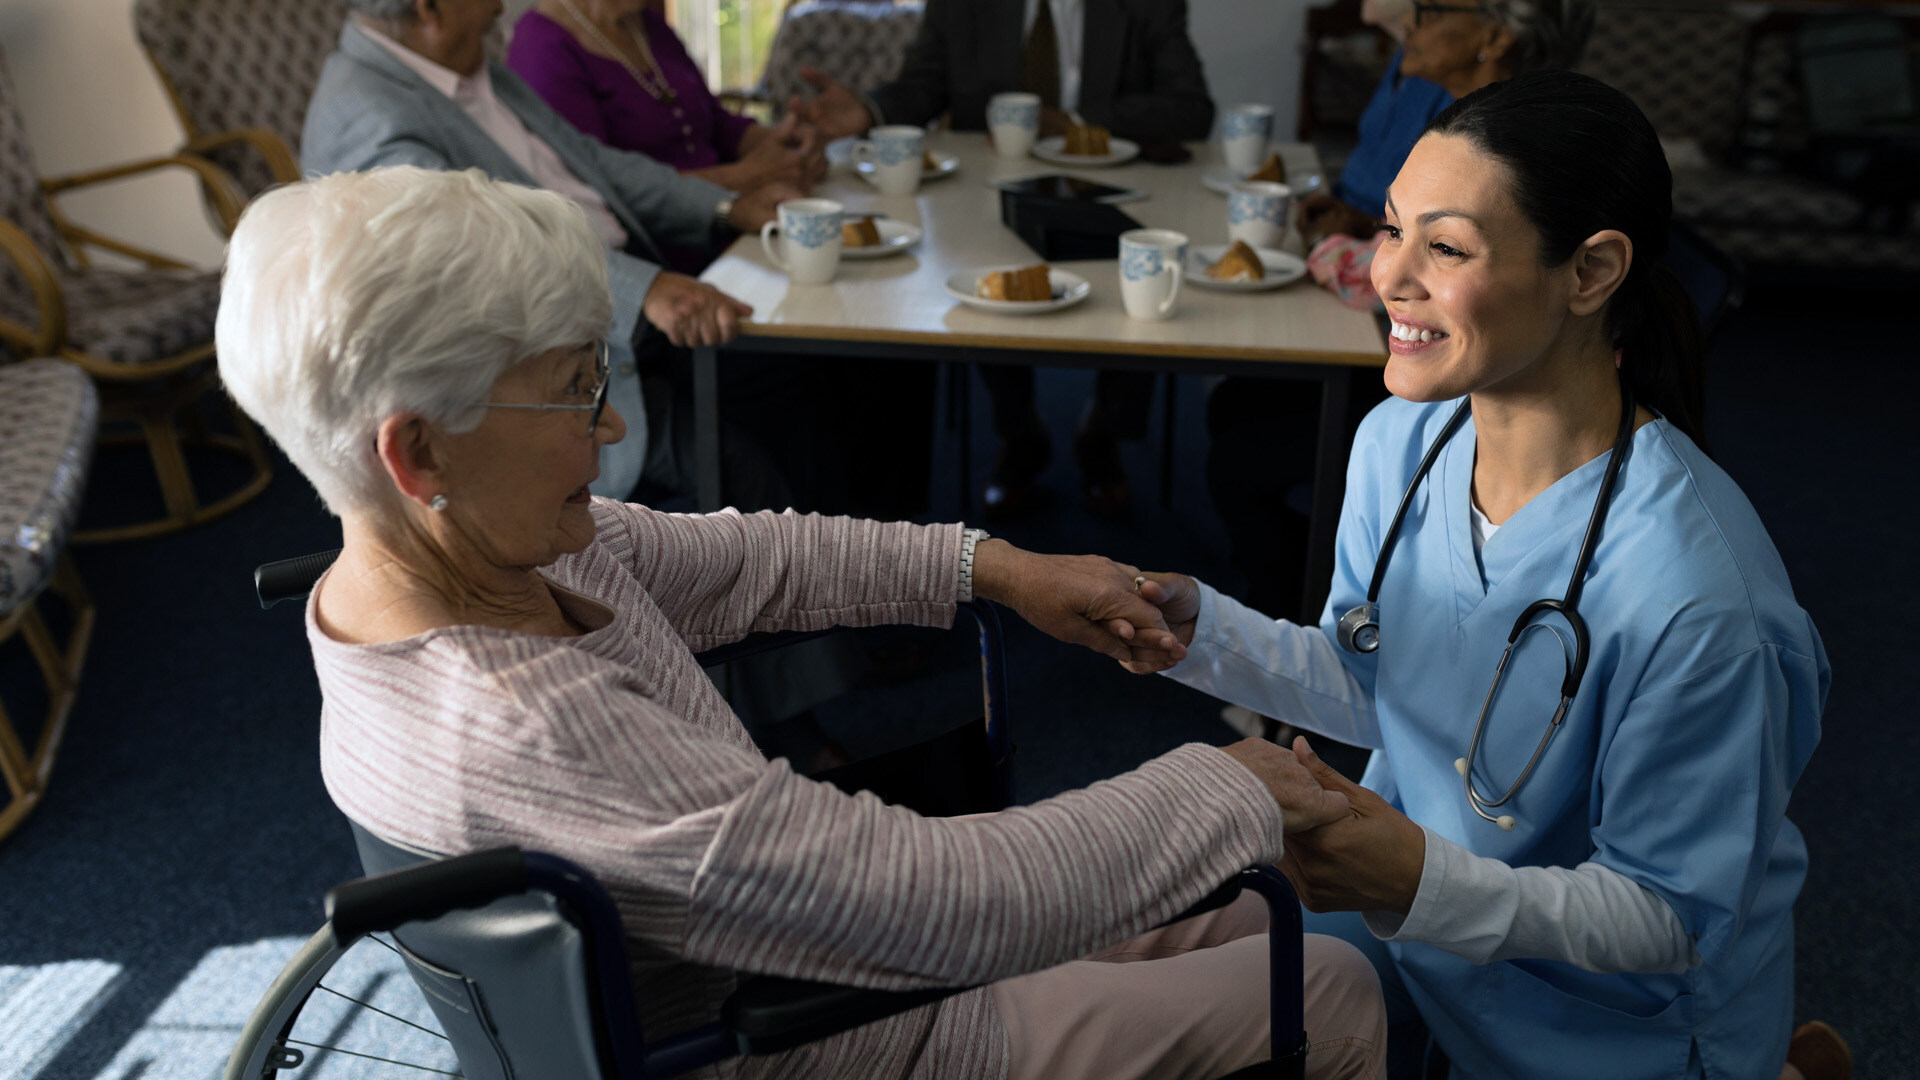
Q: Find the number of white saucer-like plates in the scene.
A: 6